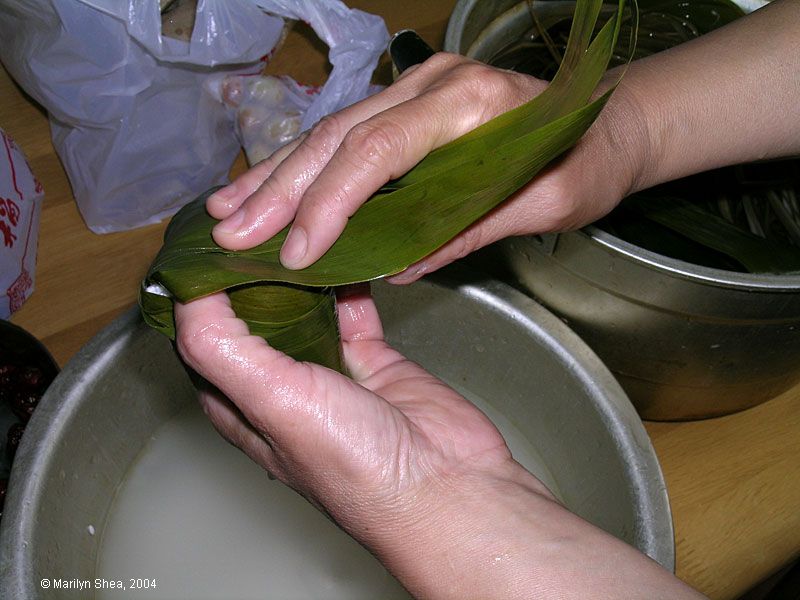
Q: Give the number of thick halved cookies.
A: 0